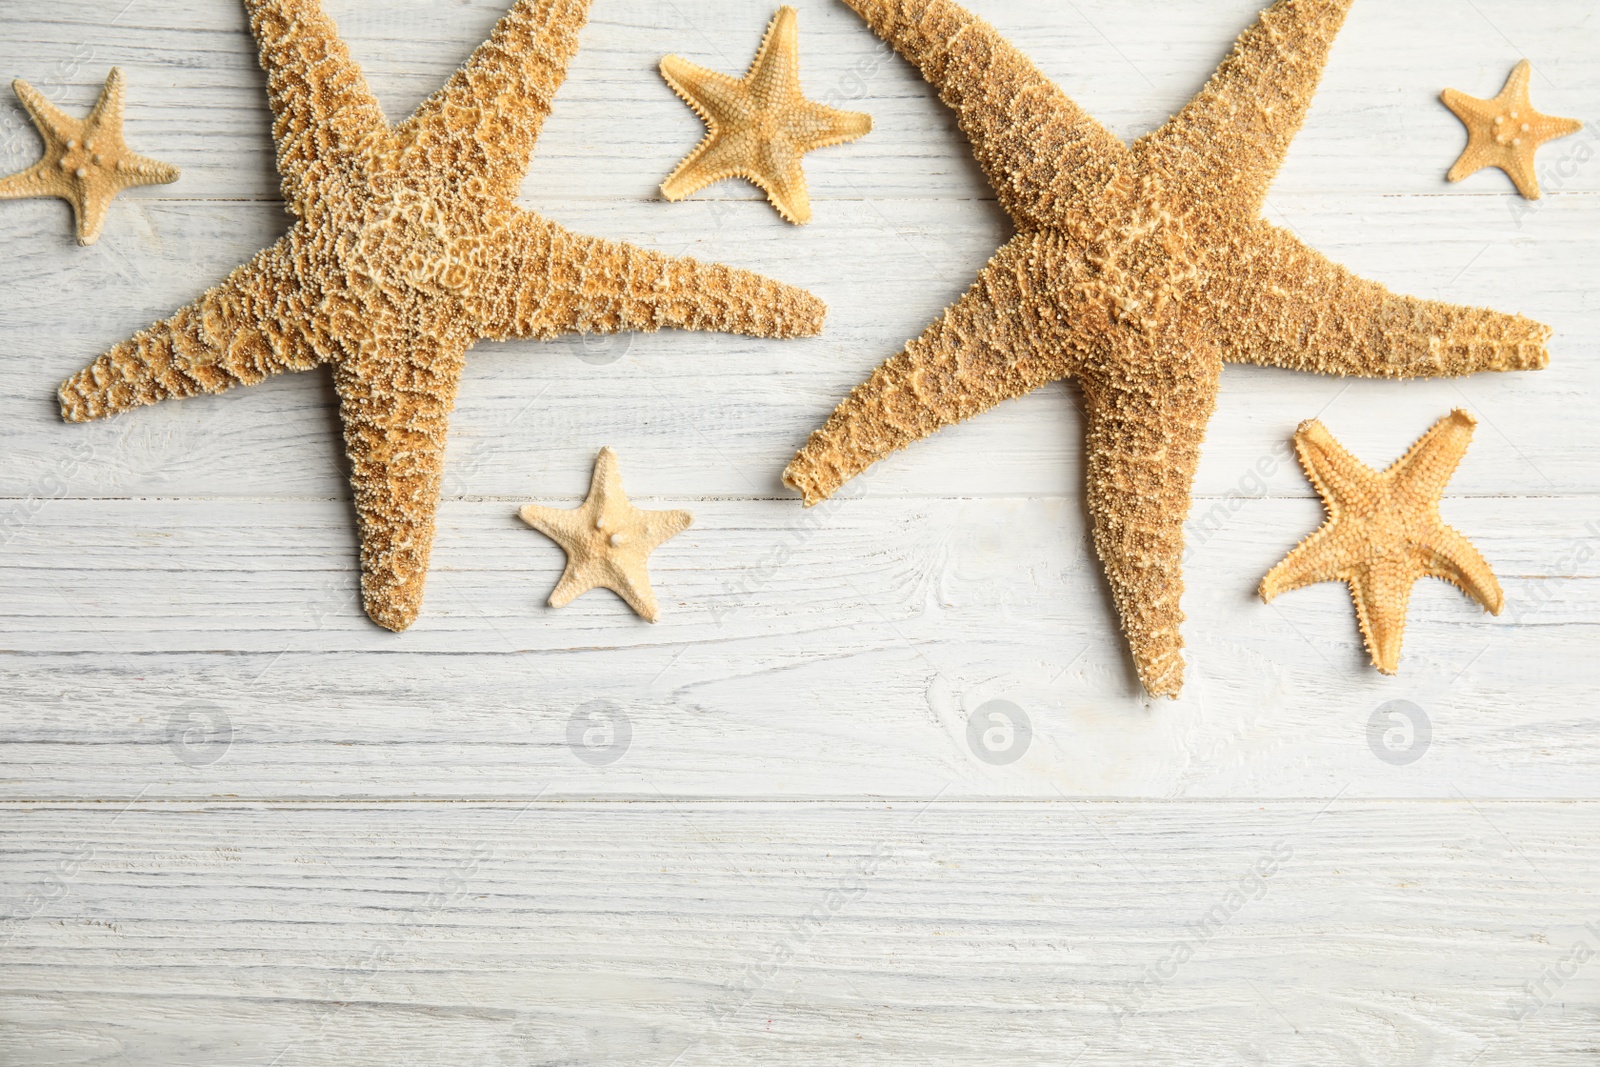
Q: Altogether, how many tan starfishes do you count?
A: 7